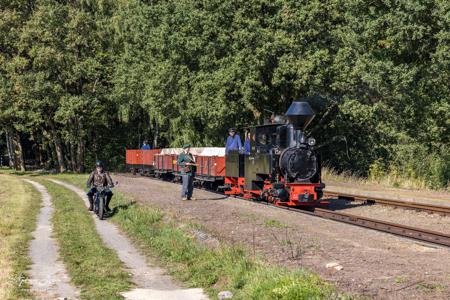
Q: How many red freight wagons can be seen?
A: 3